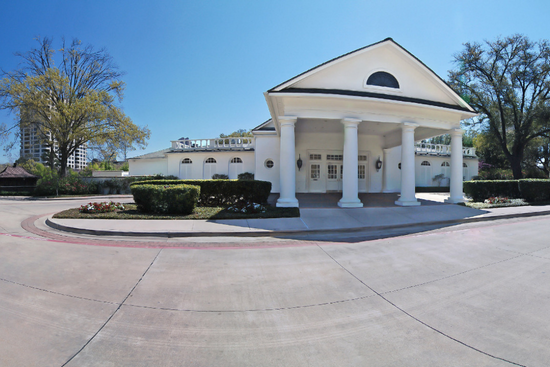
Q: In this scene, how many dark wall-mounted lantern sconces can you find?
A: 2